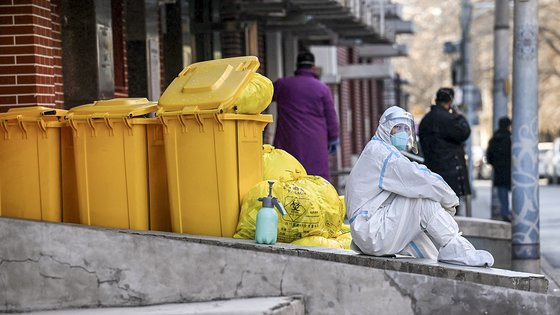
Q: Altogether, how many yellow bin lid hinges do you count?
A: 11